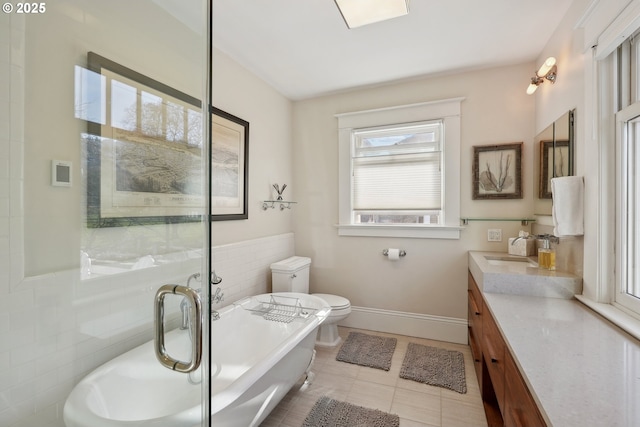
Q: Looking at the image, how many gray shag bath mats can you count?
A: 3